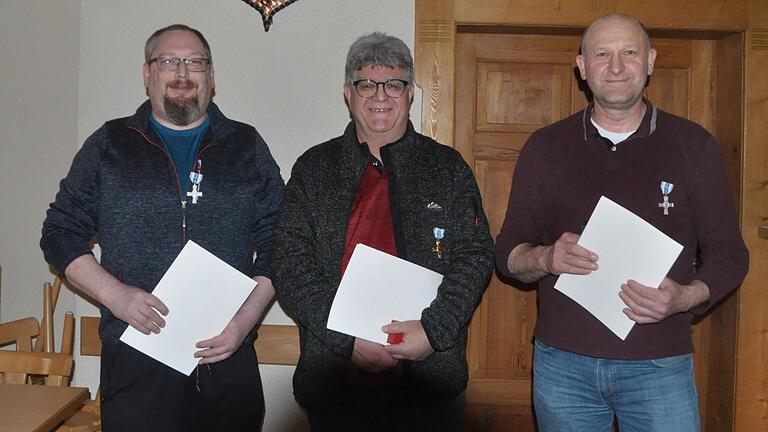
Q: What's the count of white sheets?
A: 3